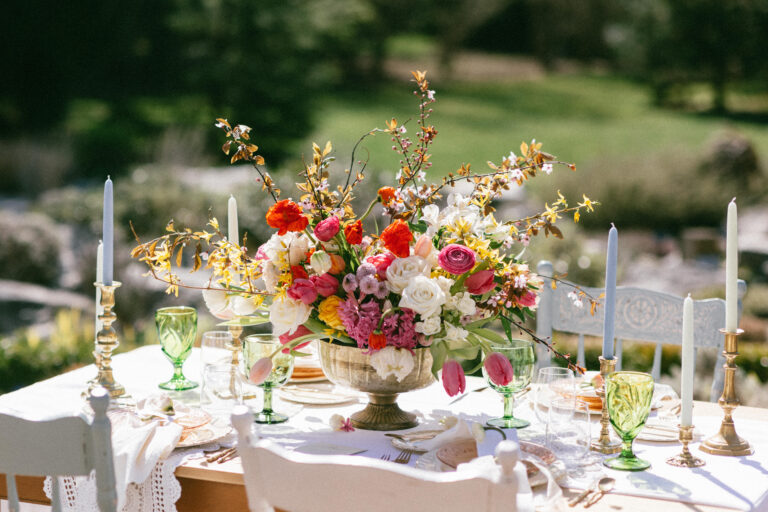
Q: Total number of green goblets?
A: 4